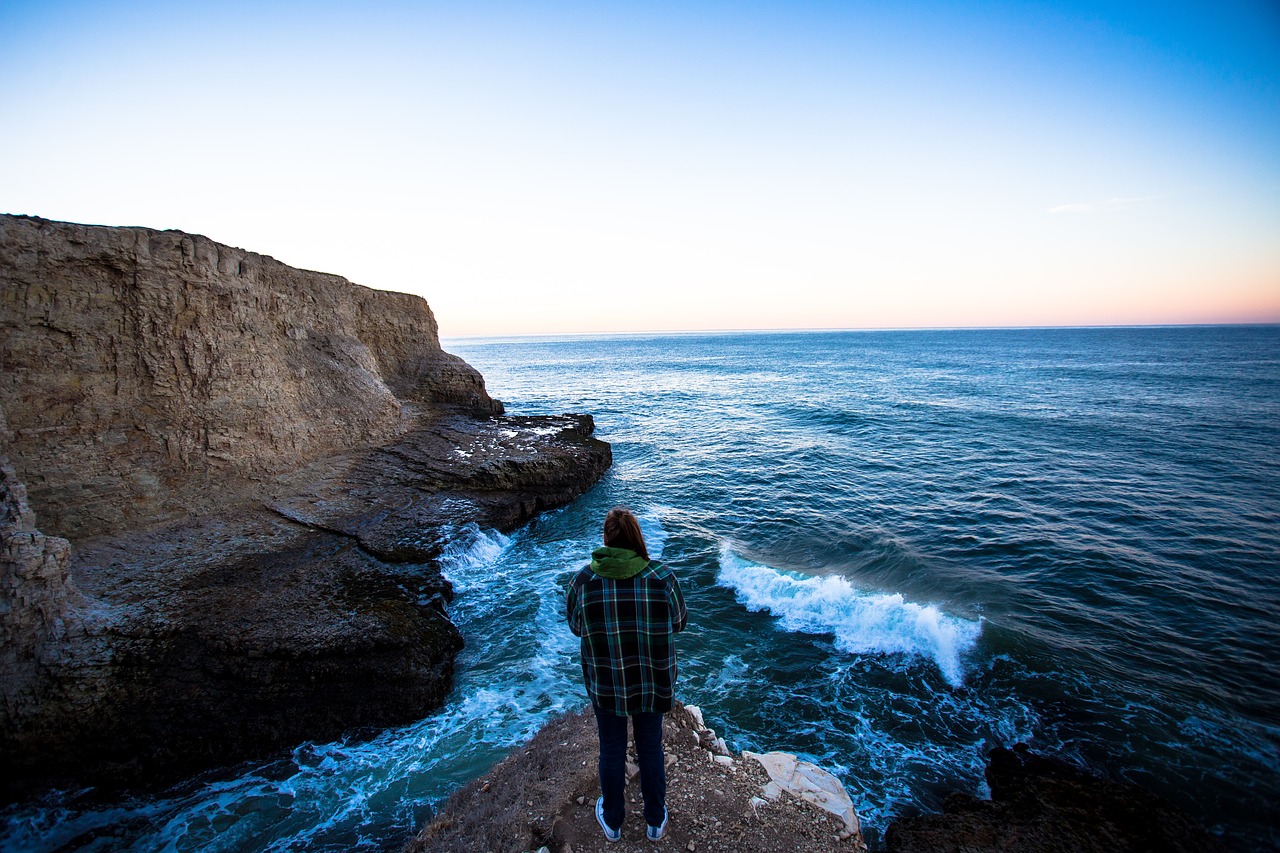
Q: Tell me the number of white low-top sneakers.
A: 2